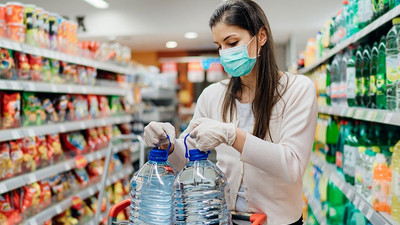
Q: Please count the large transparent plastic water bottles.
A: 2